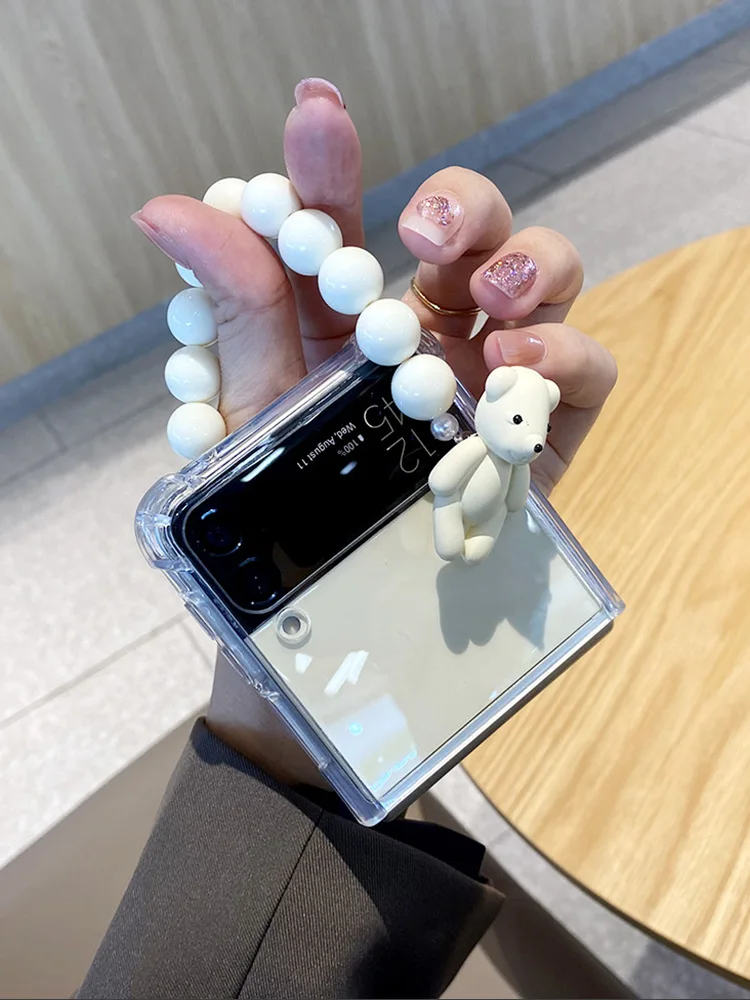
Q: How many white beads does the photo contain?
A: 10